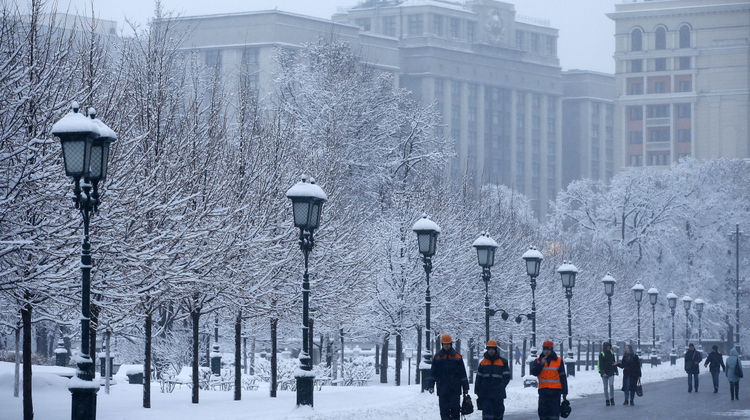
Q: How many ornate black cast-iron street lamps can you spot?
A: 12